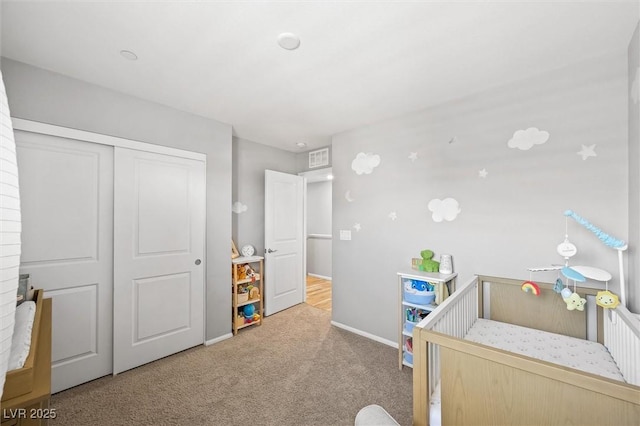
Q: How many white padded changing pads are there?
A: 1